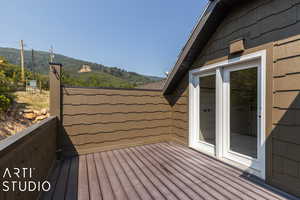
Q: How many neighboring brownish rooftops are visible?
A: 1